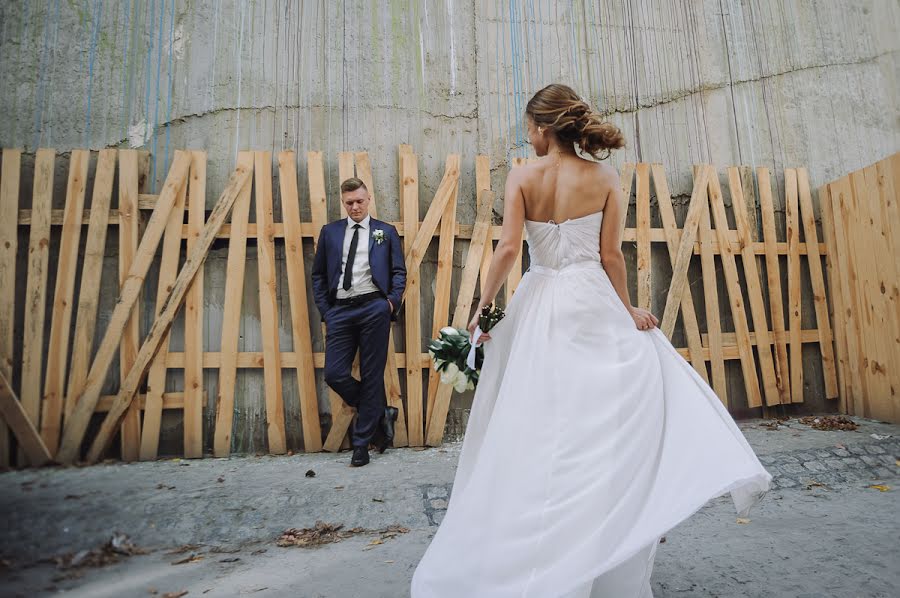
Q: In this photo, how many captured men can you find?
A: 1